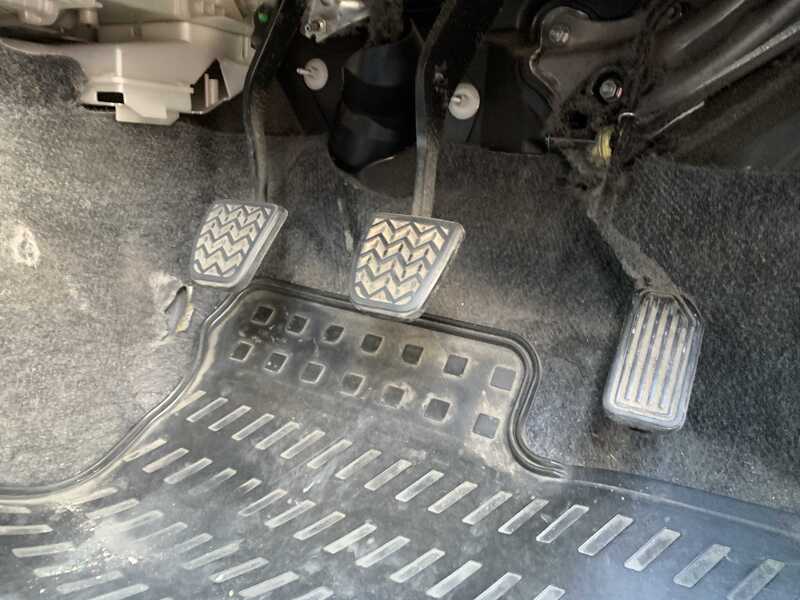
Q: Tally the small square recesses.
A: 14